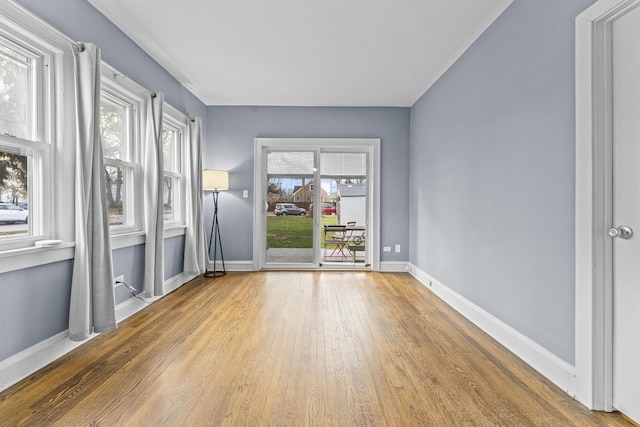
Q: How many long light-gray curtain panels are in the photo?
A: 3